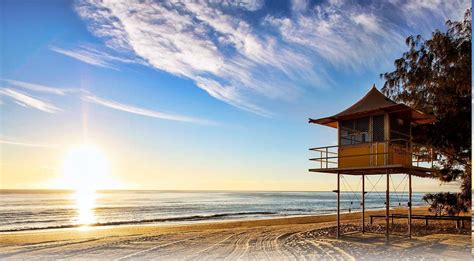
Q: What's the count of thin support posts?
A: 4